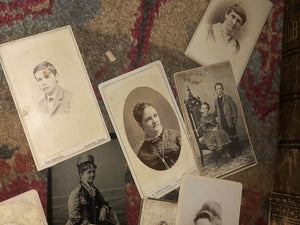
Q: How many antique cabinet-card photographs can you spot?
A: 8